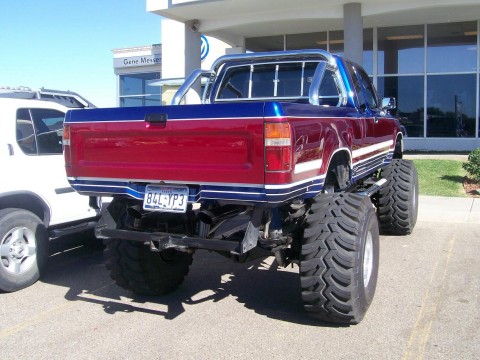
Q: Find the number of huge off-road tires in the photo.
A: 3